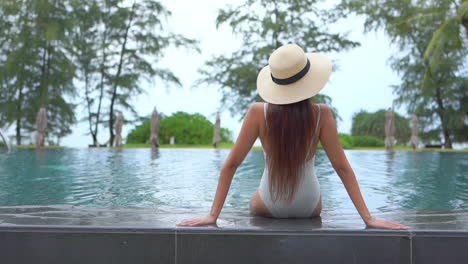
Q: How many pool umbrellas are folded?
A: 6